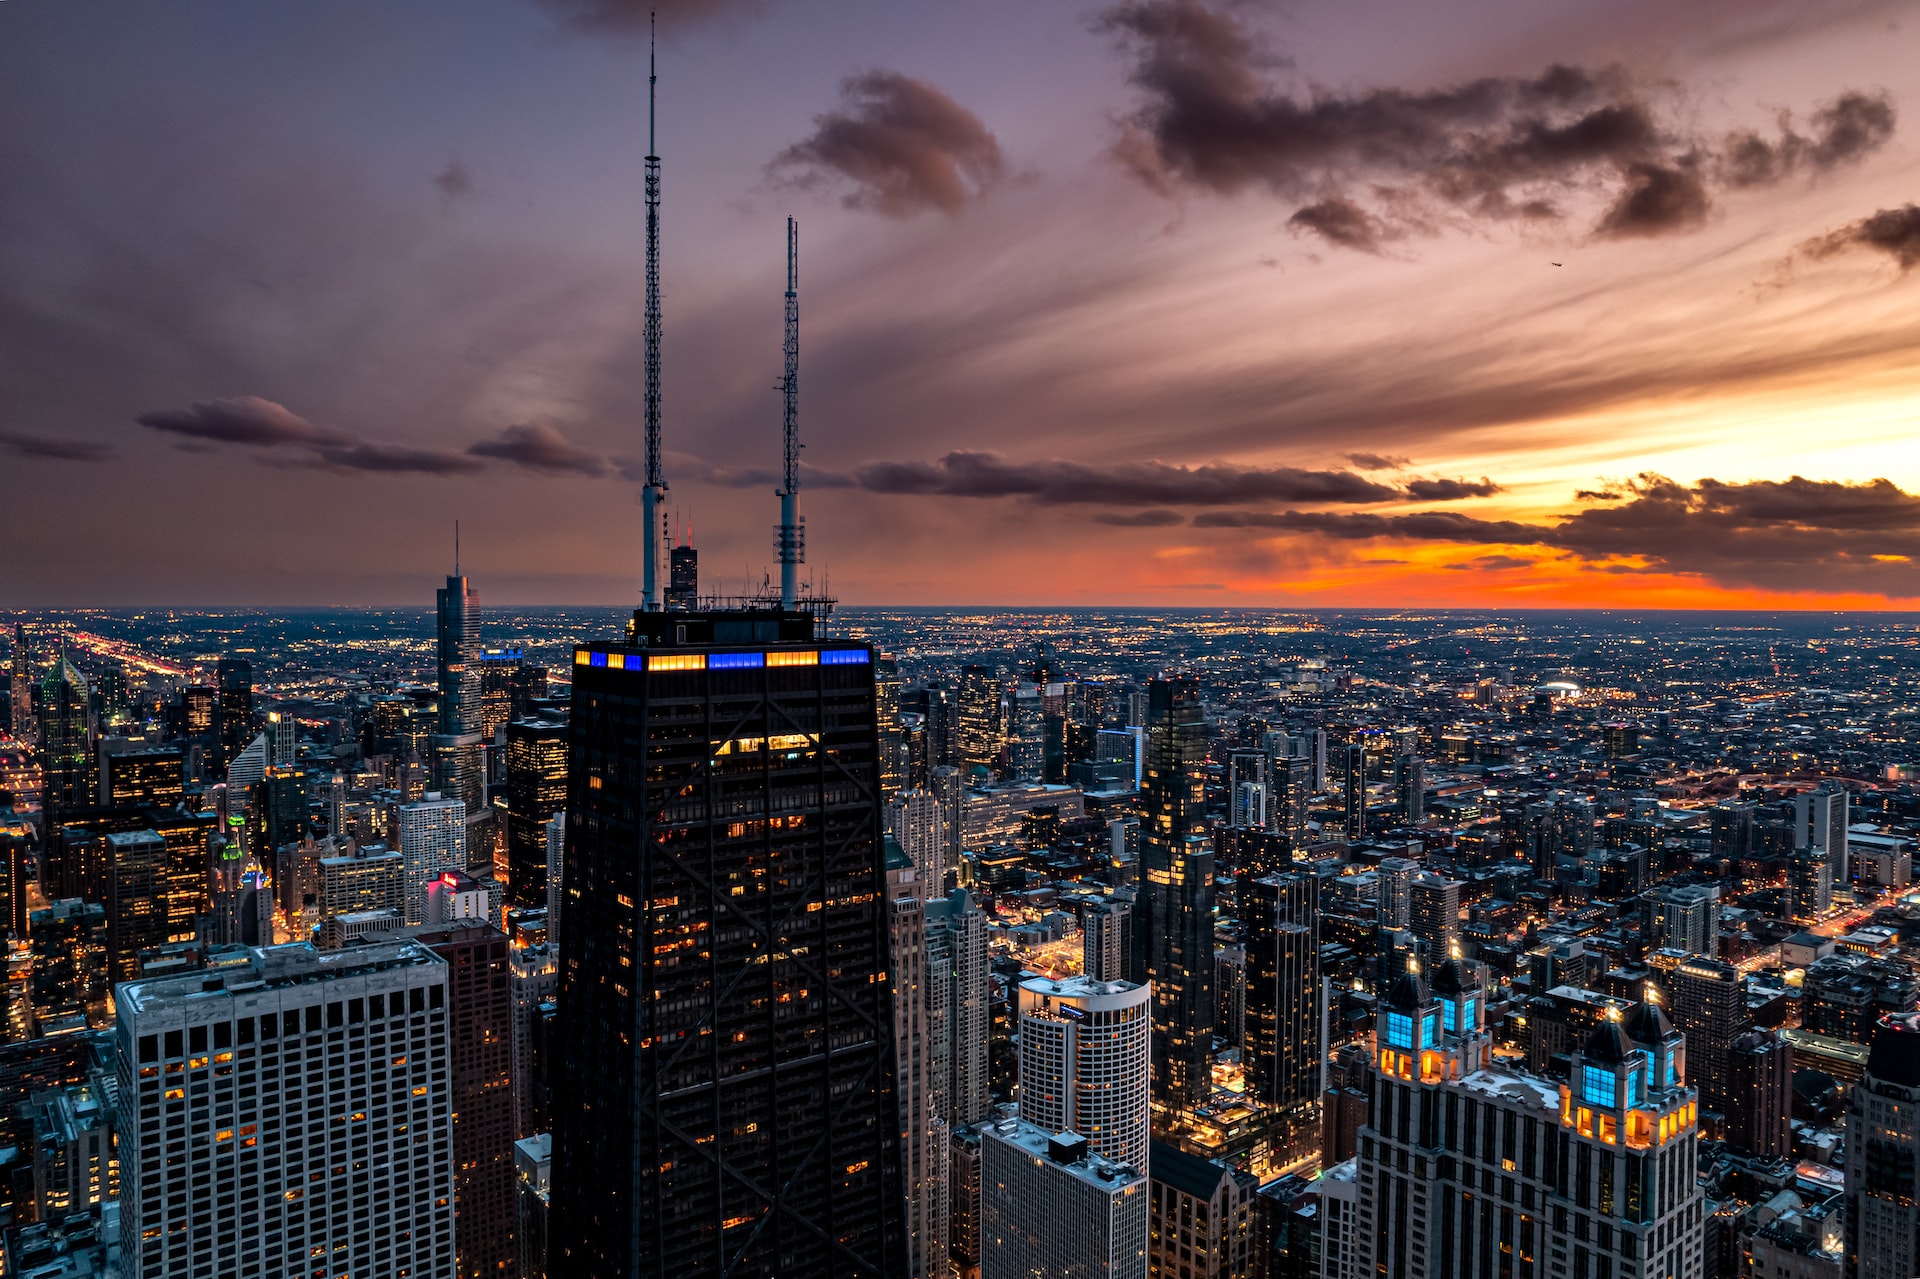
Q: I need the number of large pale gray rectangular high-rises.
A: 2